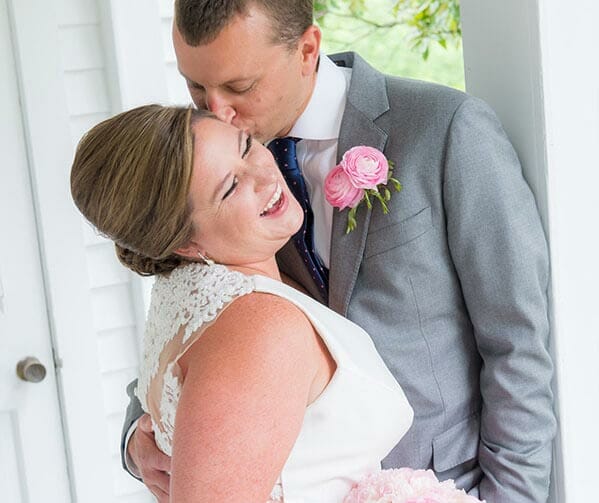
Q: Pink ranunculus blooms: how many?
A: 2